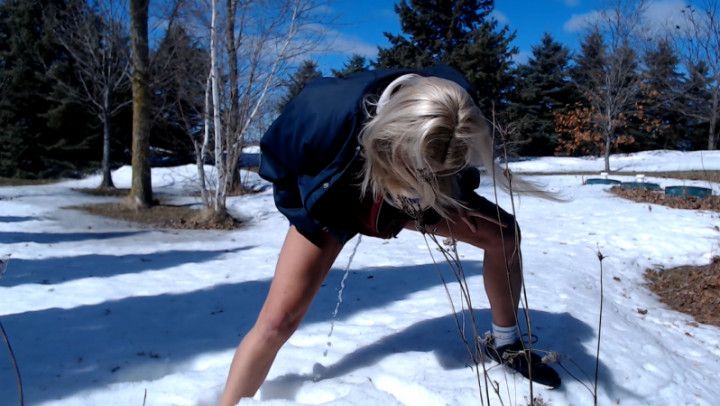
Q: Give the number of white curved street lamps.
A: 0